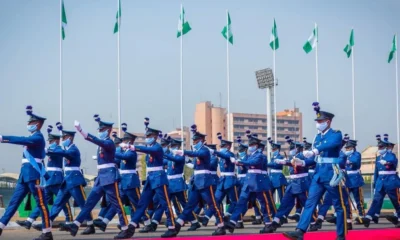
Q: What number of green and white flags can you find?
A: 8